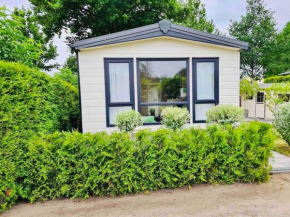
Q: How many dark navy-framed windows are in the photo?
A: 3